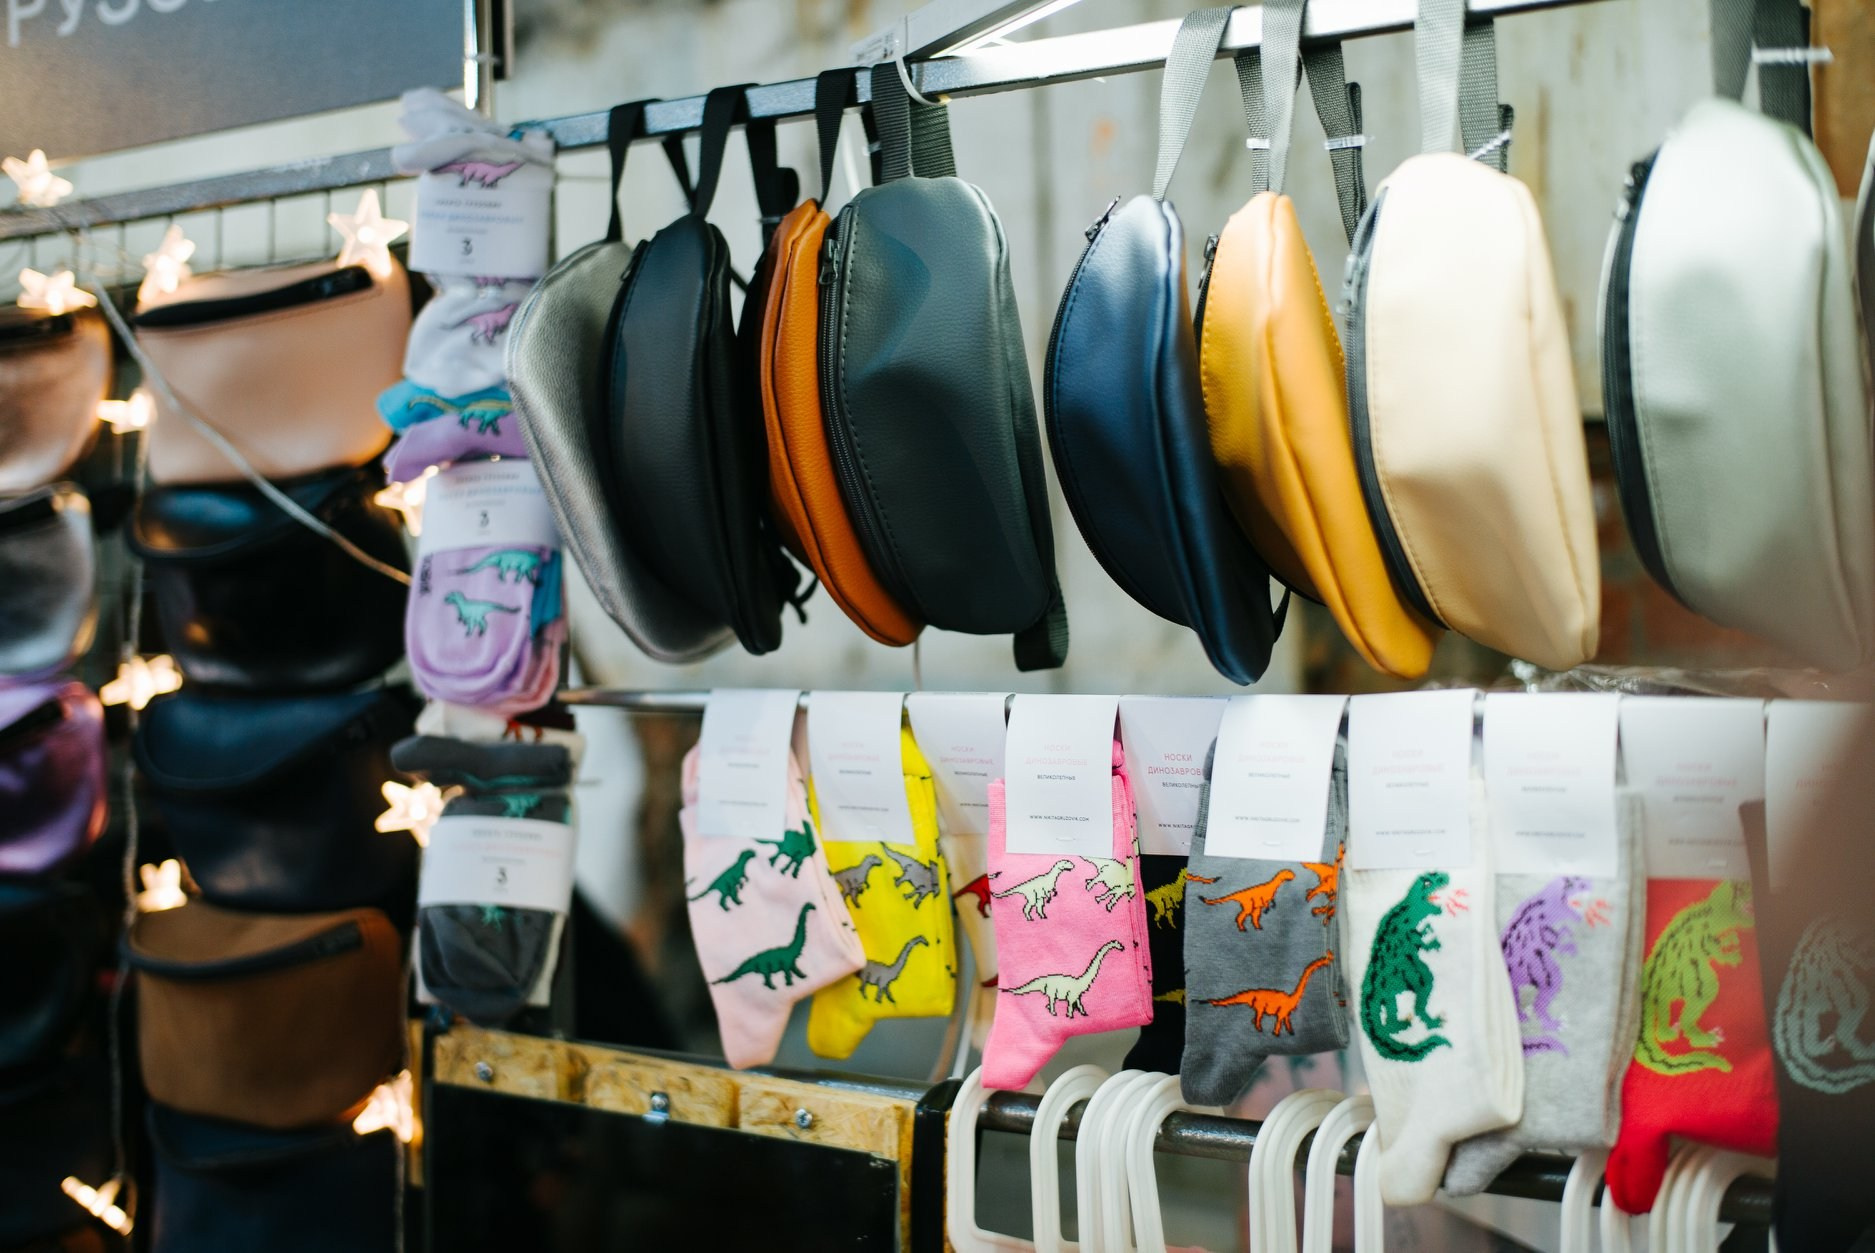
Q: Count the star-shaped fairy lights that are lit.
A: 11